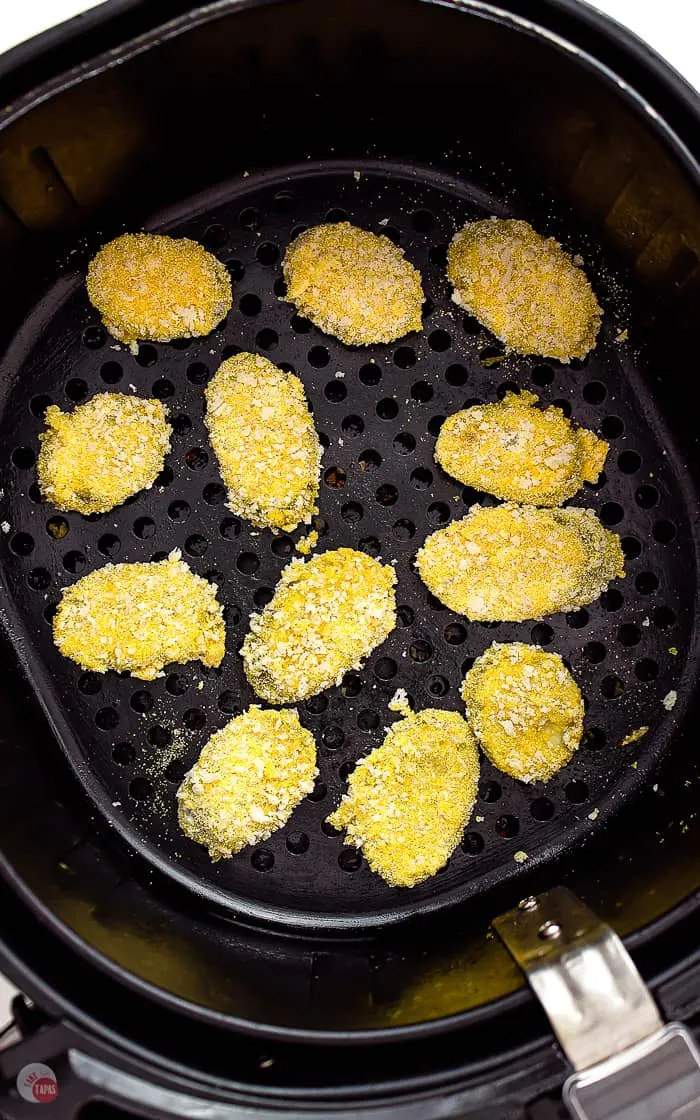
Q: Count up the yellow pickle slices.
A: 12